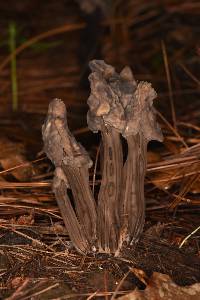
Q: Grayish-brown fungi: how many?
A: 4